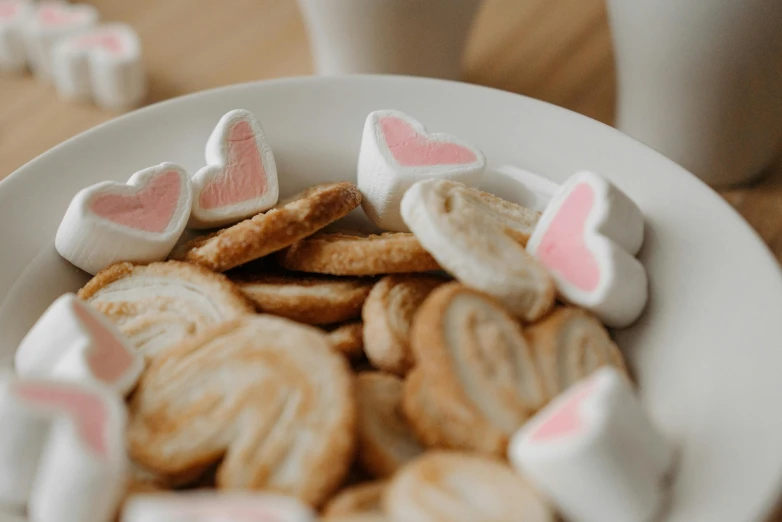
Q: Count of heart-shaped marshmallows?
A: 11